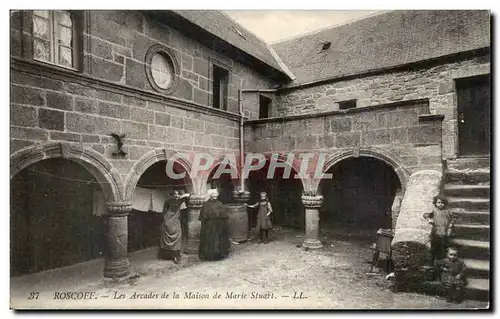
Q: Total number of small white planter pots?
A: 0